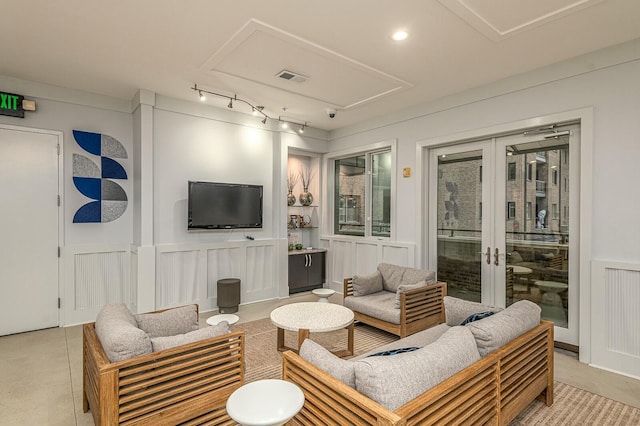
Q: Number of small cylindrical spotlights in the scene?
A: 6